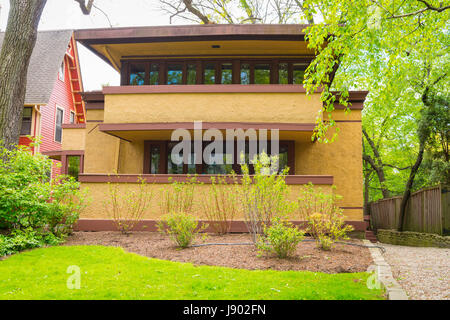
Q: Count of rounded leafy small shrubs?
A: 3